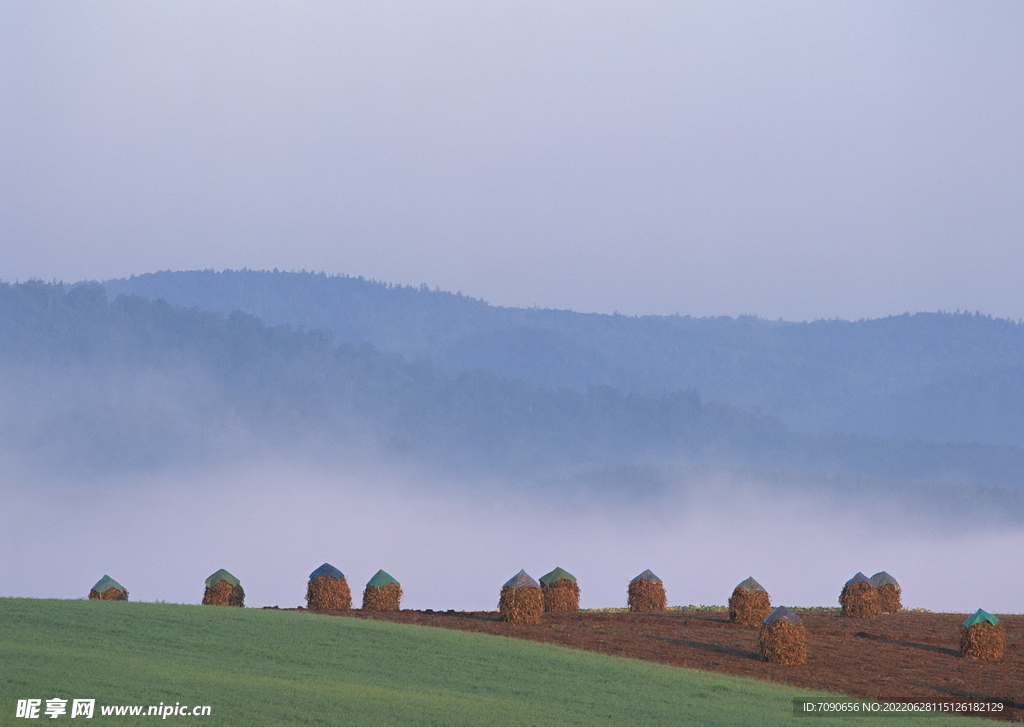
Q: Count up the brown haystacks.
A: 12